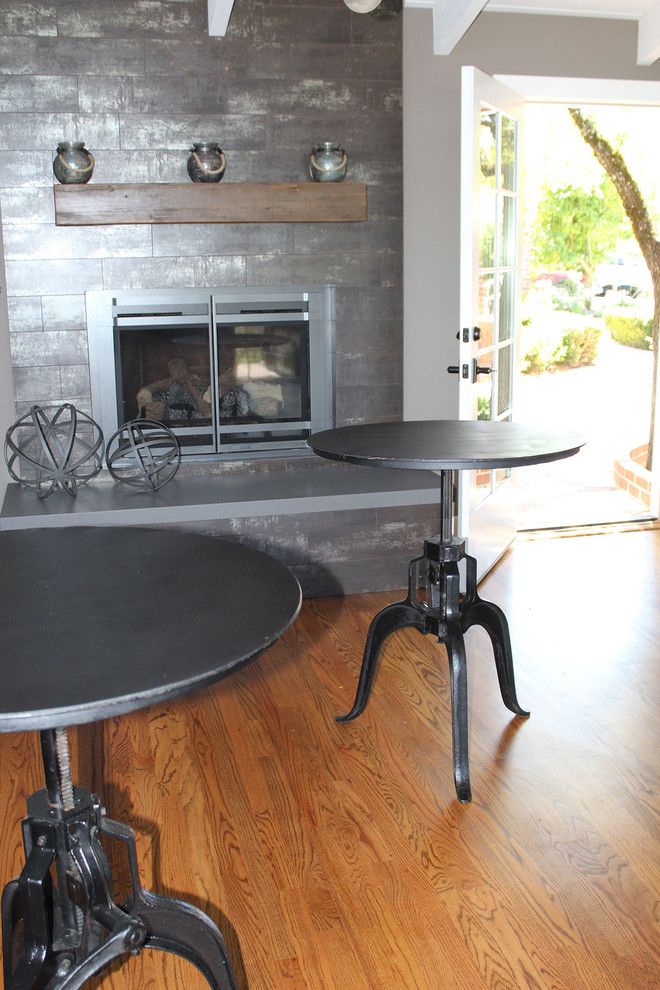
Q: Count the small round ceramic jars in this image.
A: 3